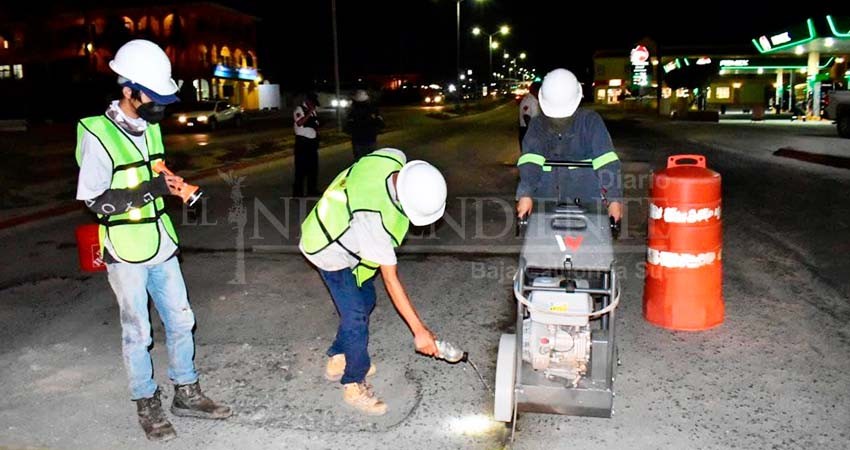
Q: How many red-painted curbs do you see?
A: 2